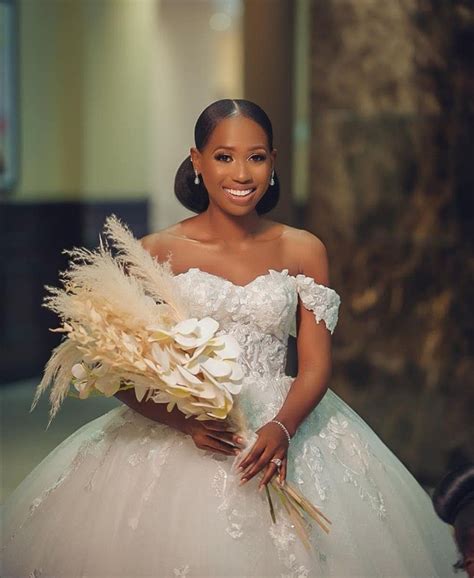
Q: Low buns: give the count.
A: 1